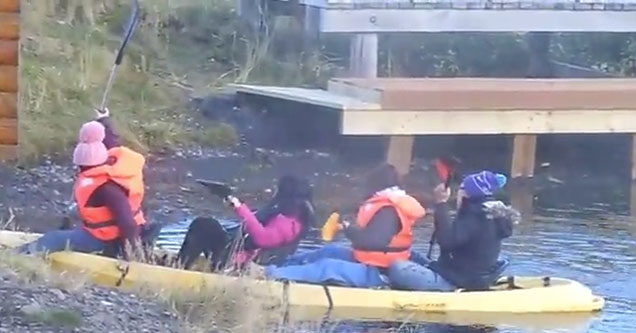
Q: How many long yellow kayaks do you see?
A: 1